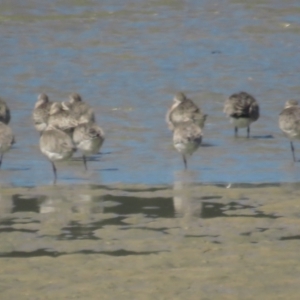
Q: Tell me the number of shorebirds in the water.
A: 11